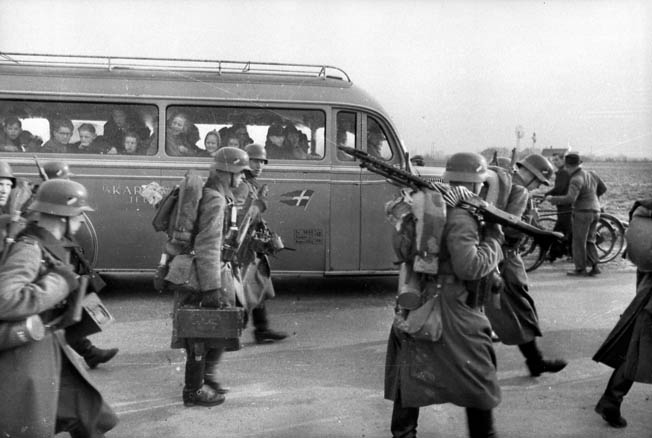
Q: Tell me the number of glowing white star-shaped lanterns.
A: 0